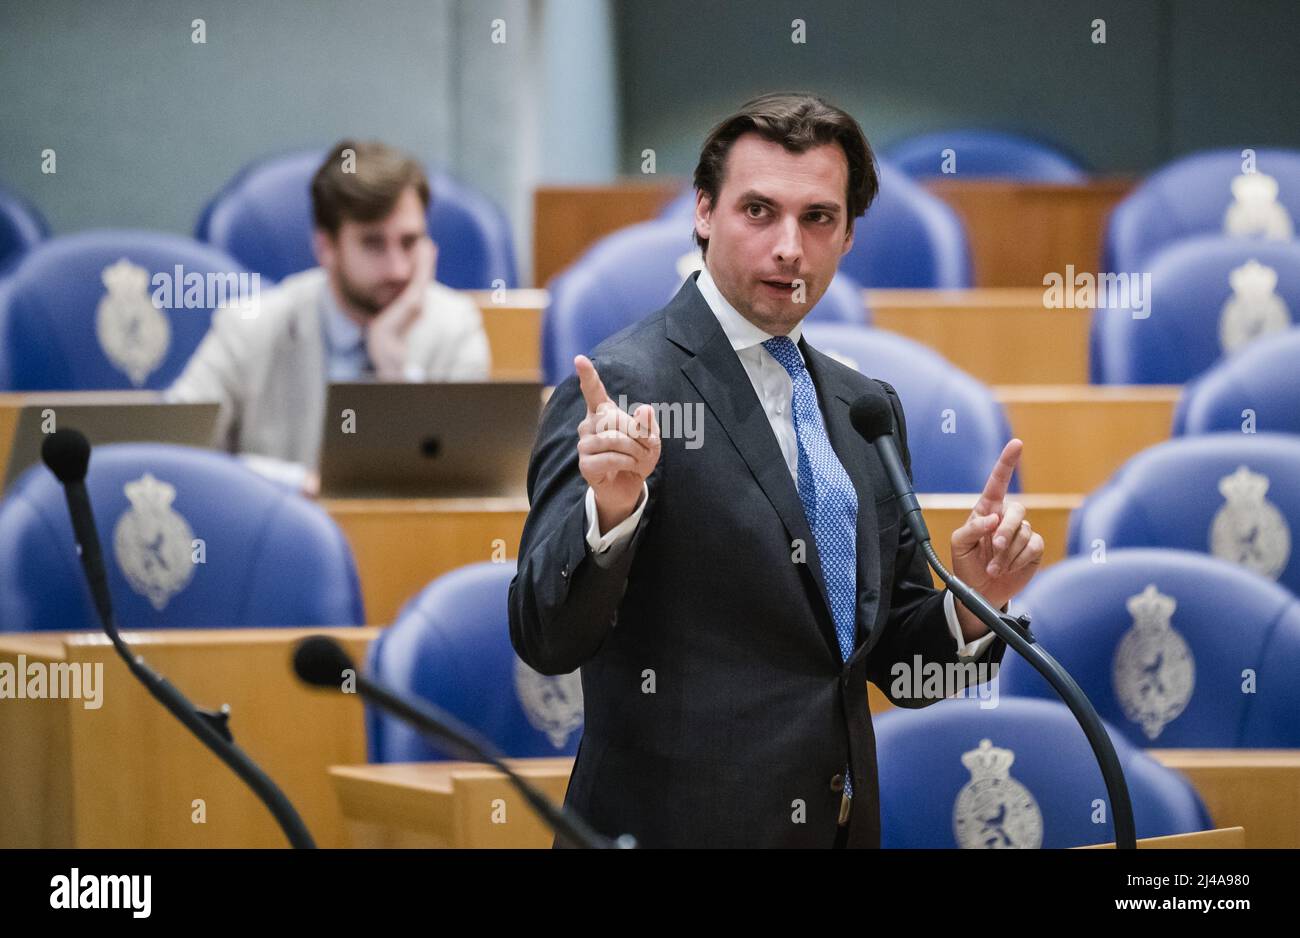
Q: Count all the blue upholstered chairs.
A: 15